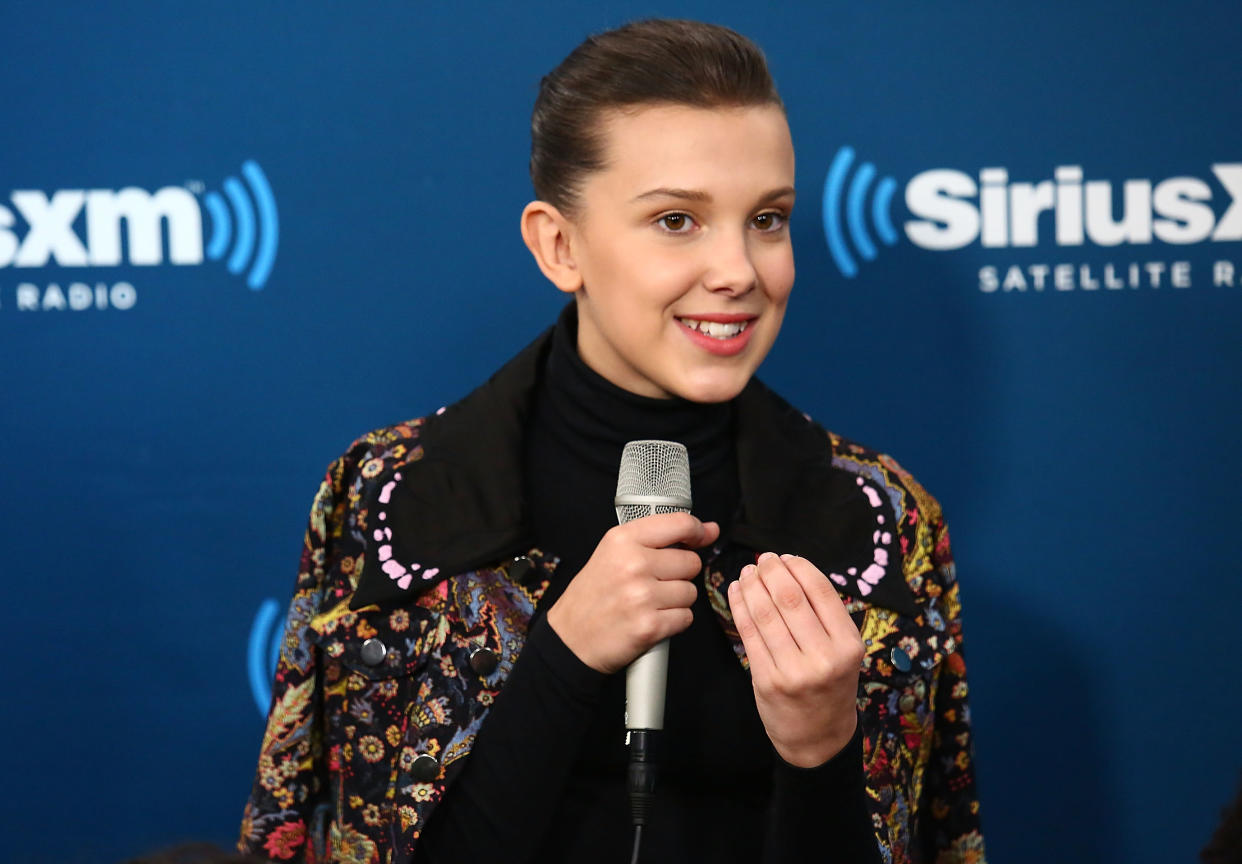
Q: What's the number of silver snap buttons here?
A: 5